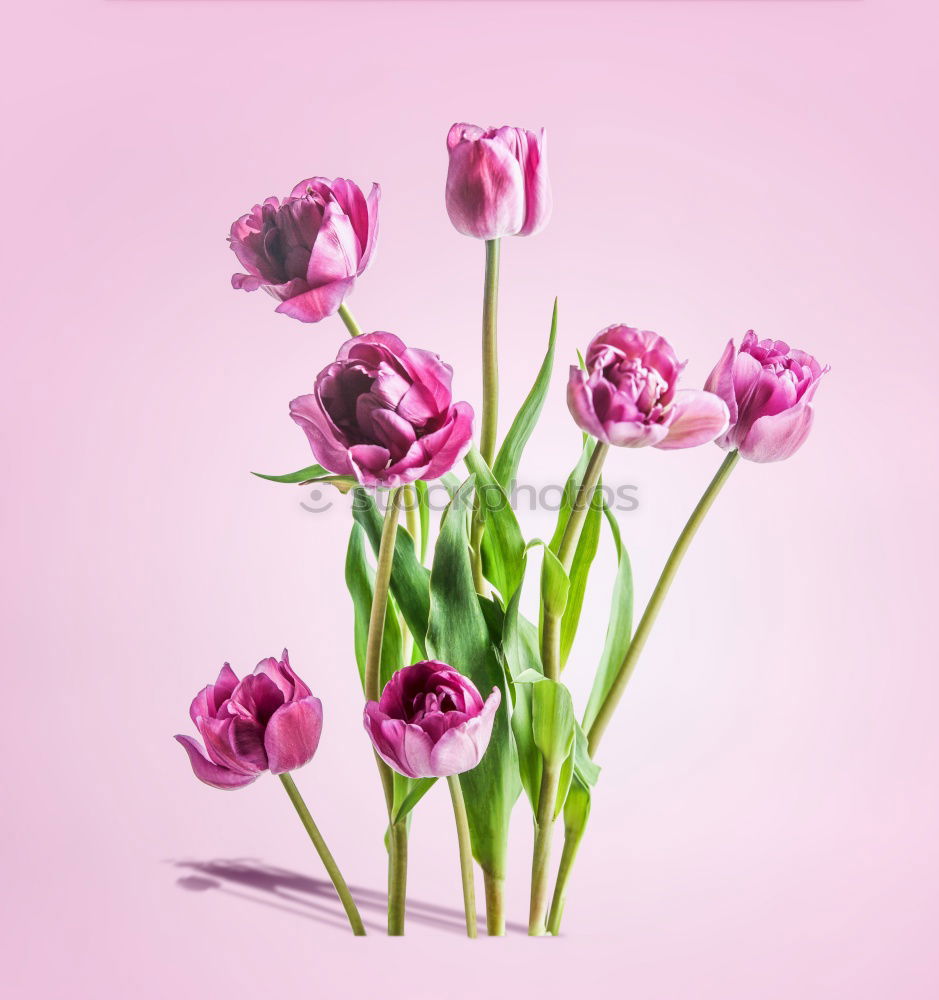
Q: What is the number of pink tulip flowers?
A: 7